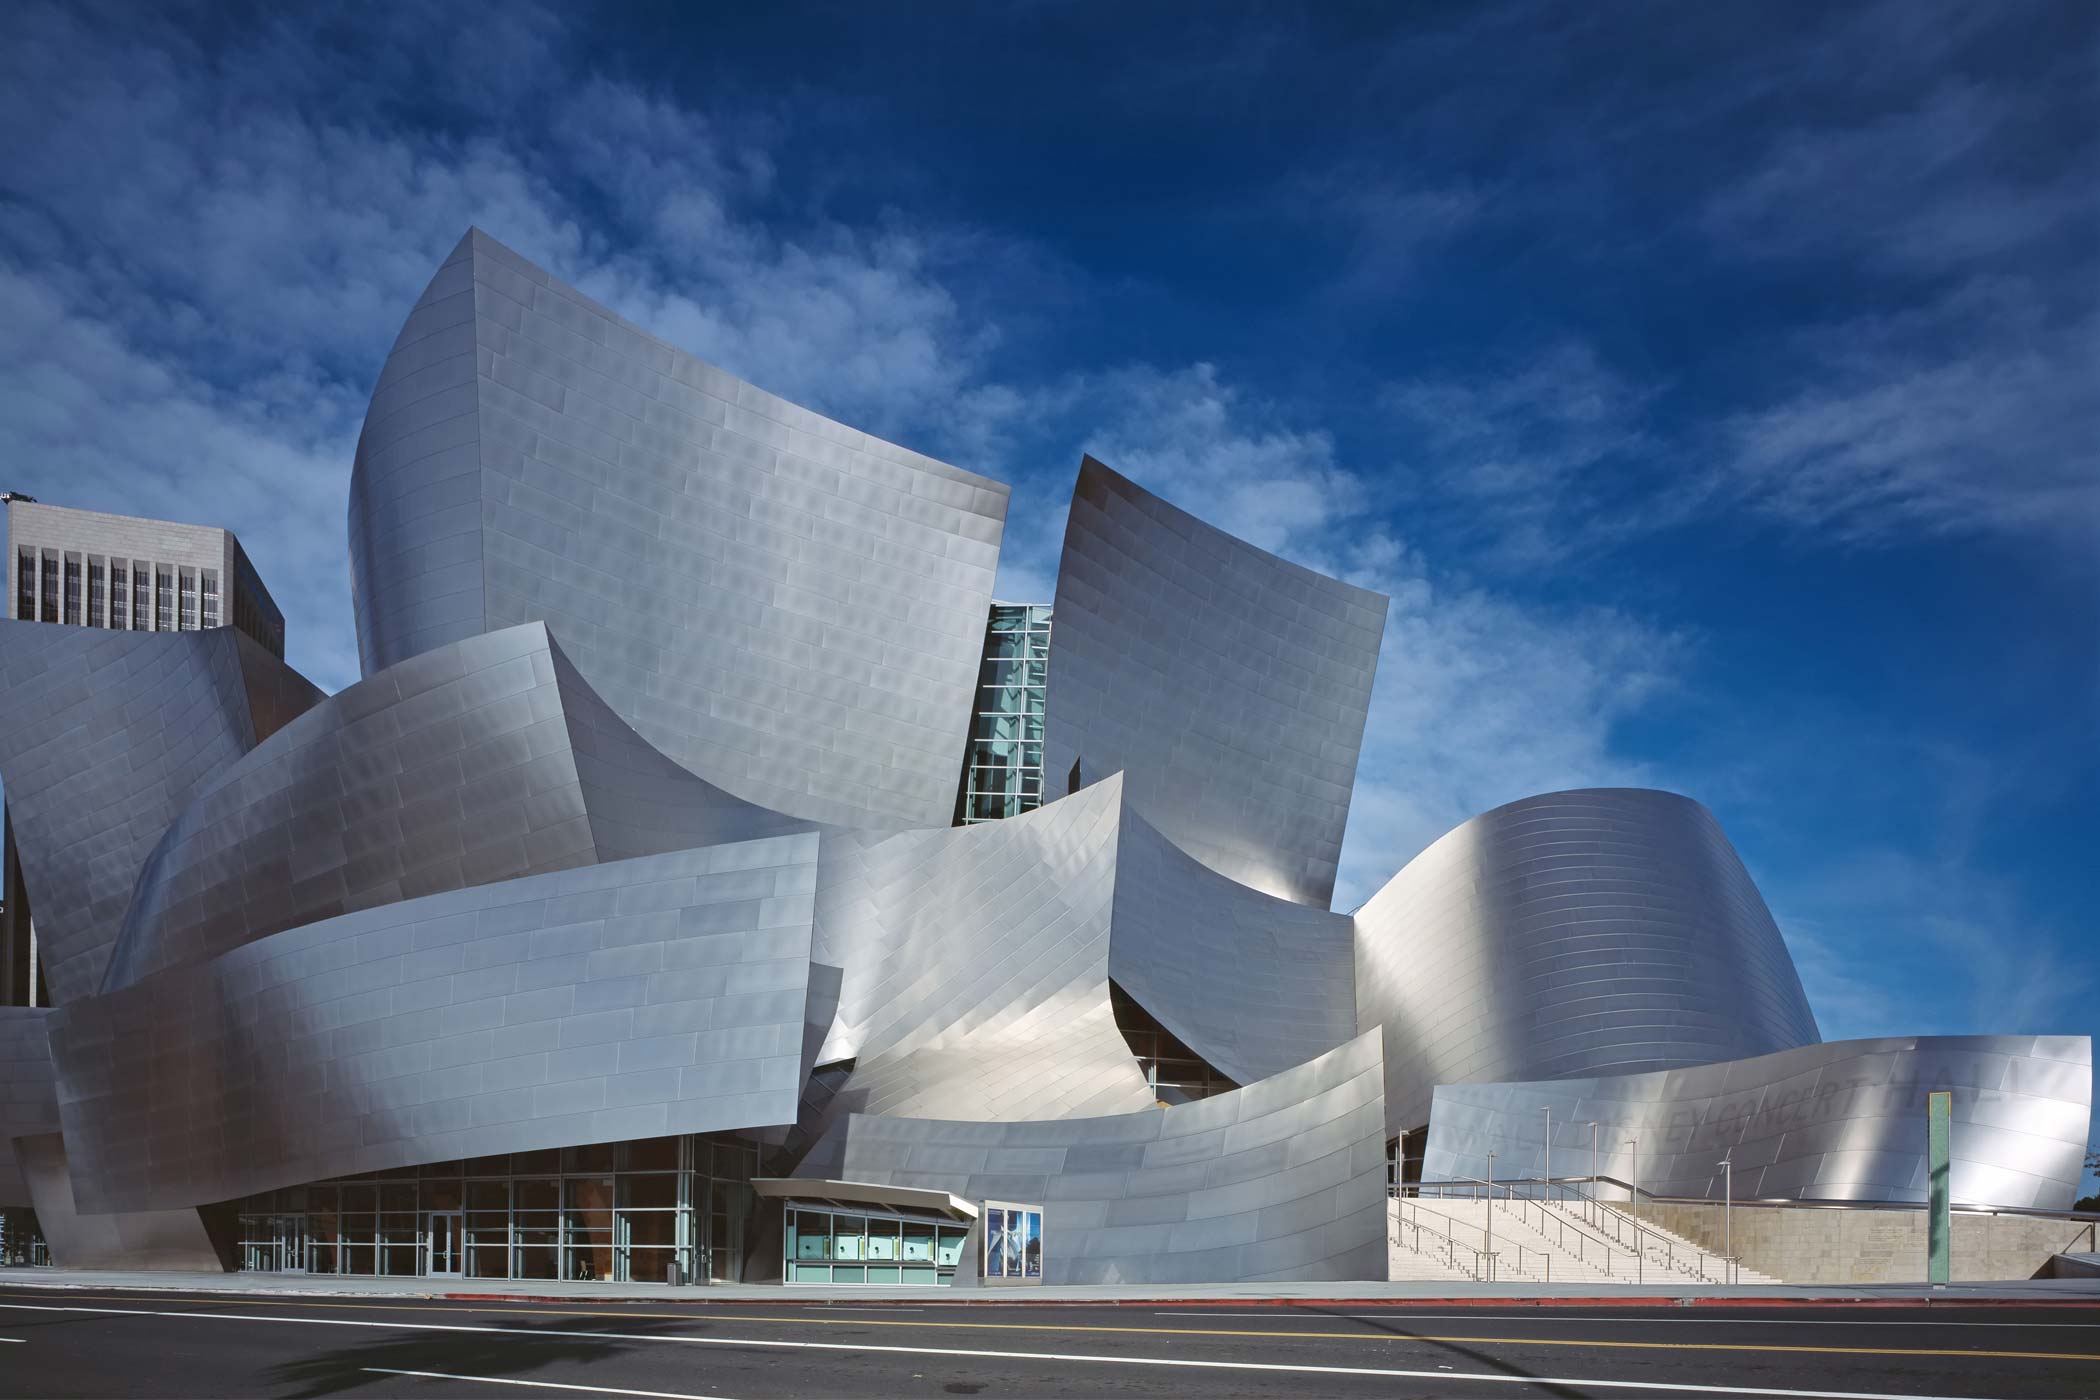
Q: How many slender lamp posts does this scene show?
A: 6